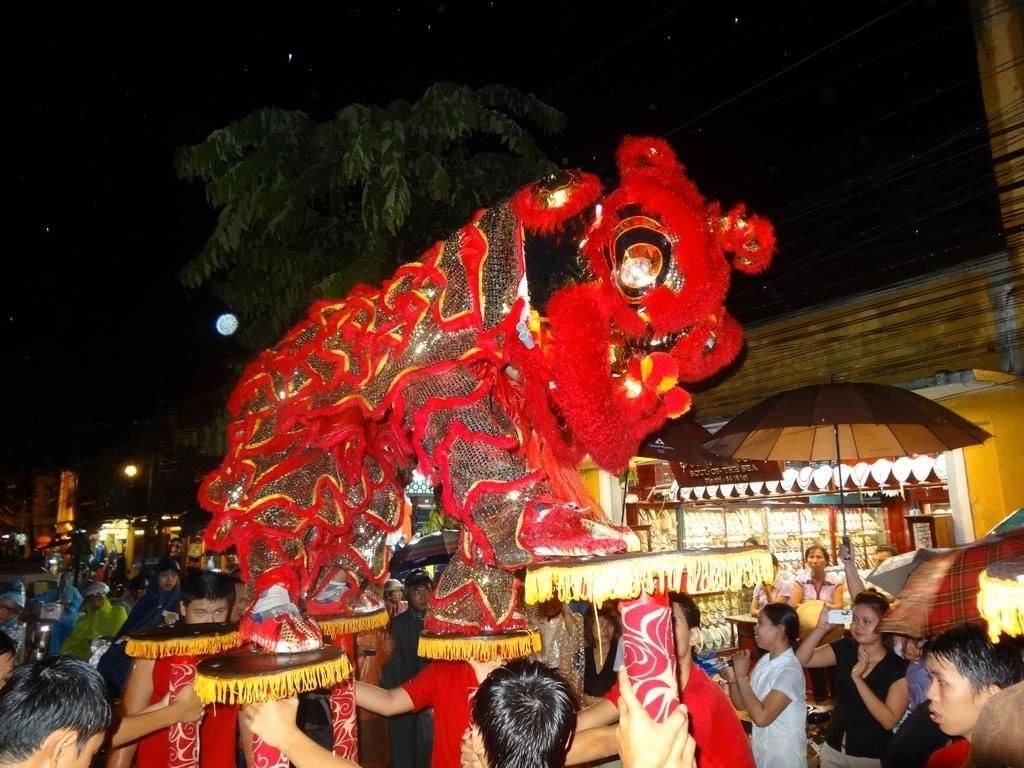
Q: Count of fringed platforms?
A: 6